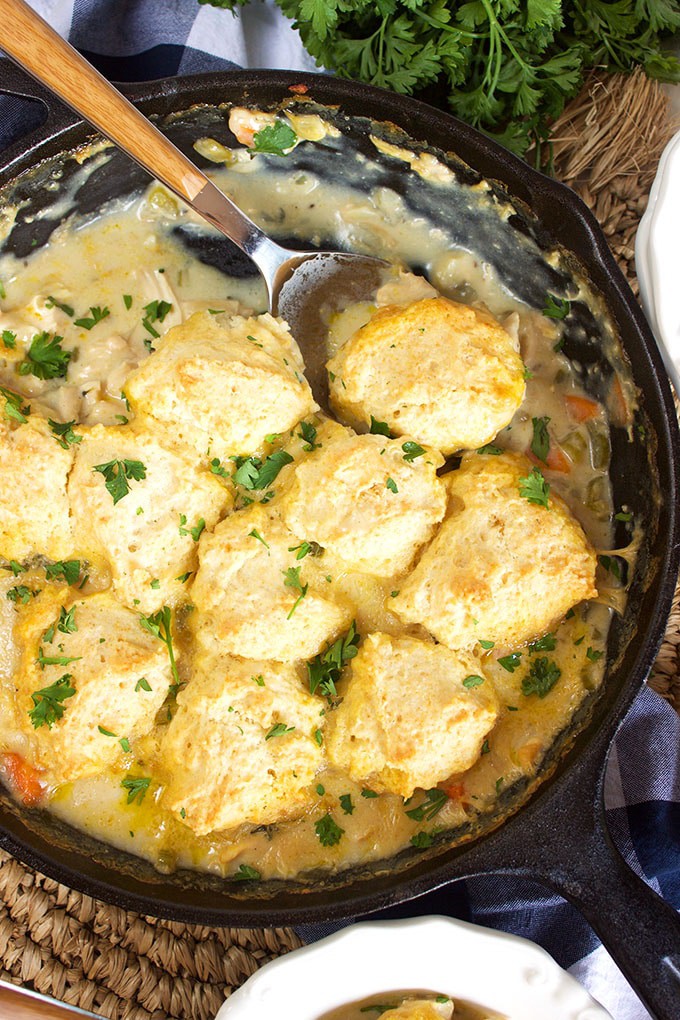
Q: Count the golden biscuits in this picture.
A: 10